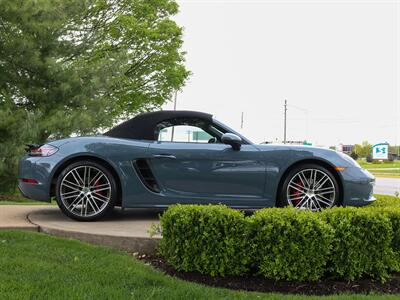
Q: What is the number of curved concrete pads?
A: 1